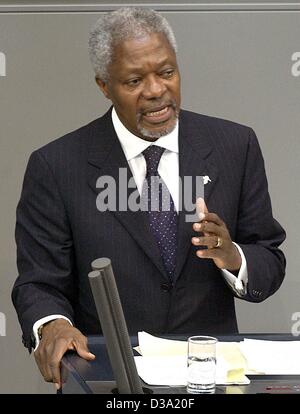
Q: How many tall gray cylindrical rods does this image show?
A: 2